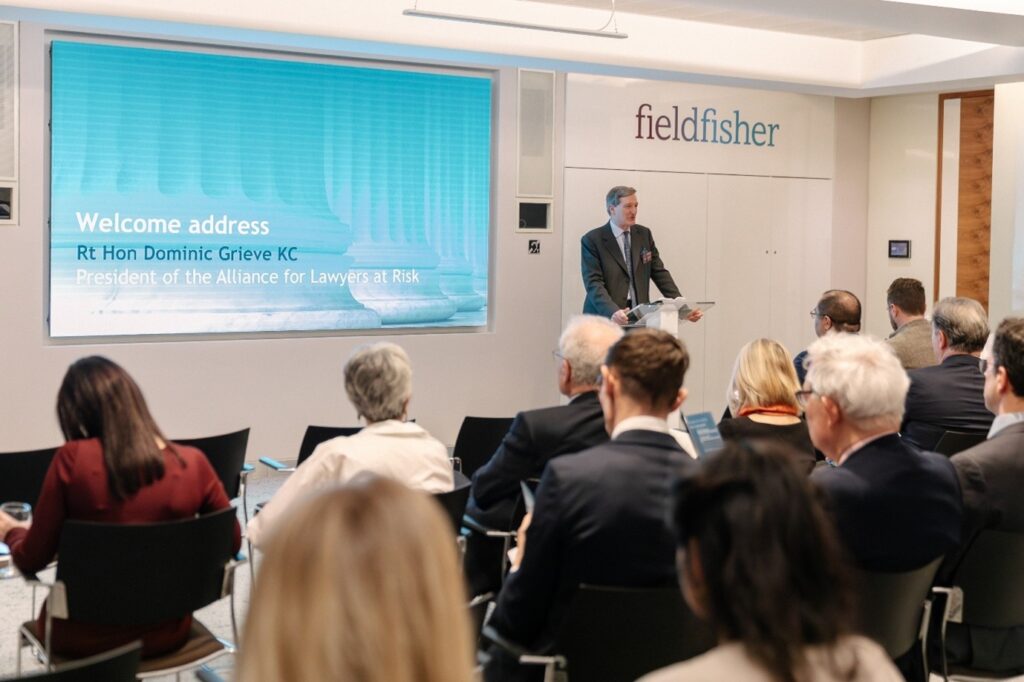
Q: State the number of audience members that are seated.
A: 12